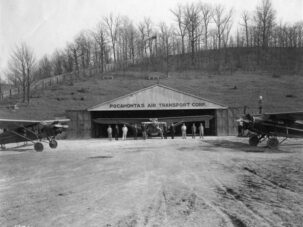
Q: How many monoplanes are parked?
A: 3